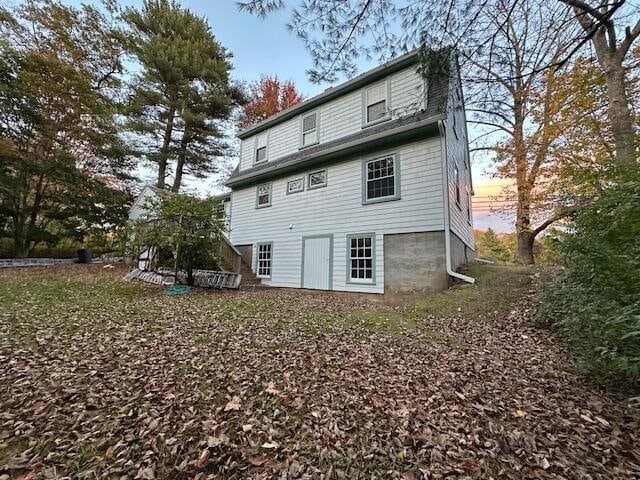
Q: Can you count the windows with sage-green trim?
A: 9